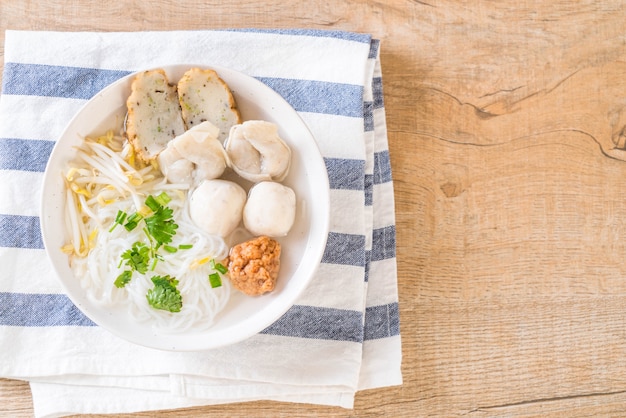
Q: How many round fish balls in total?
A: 2